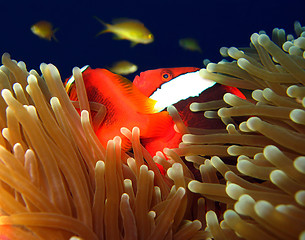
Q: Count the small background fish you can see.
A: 4